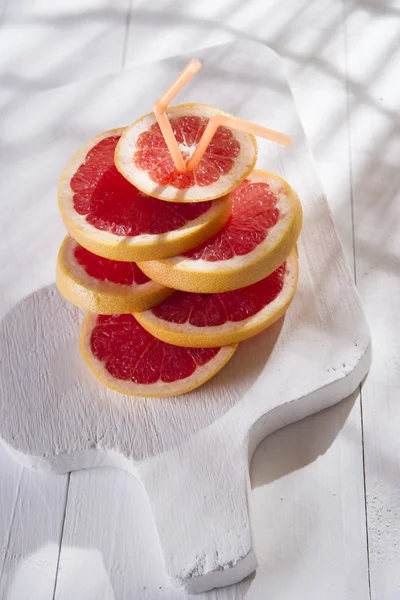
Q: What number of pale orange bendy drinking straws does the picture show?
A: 2